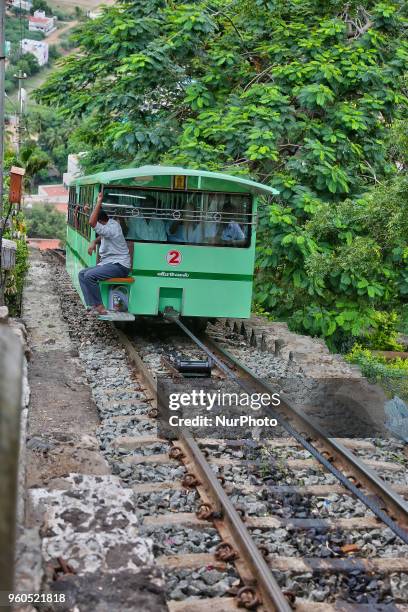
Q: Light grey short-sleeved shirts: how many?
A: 1